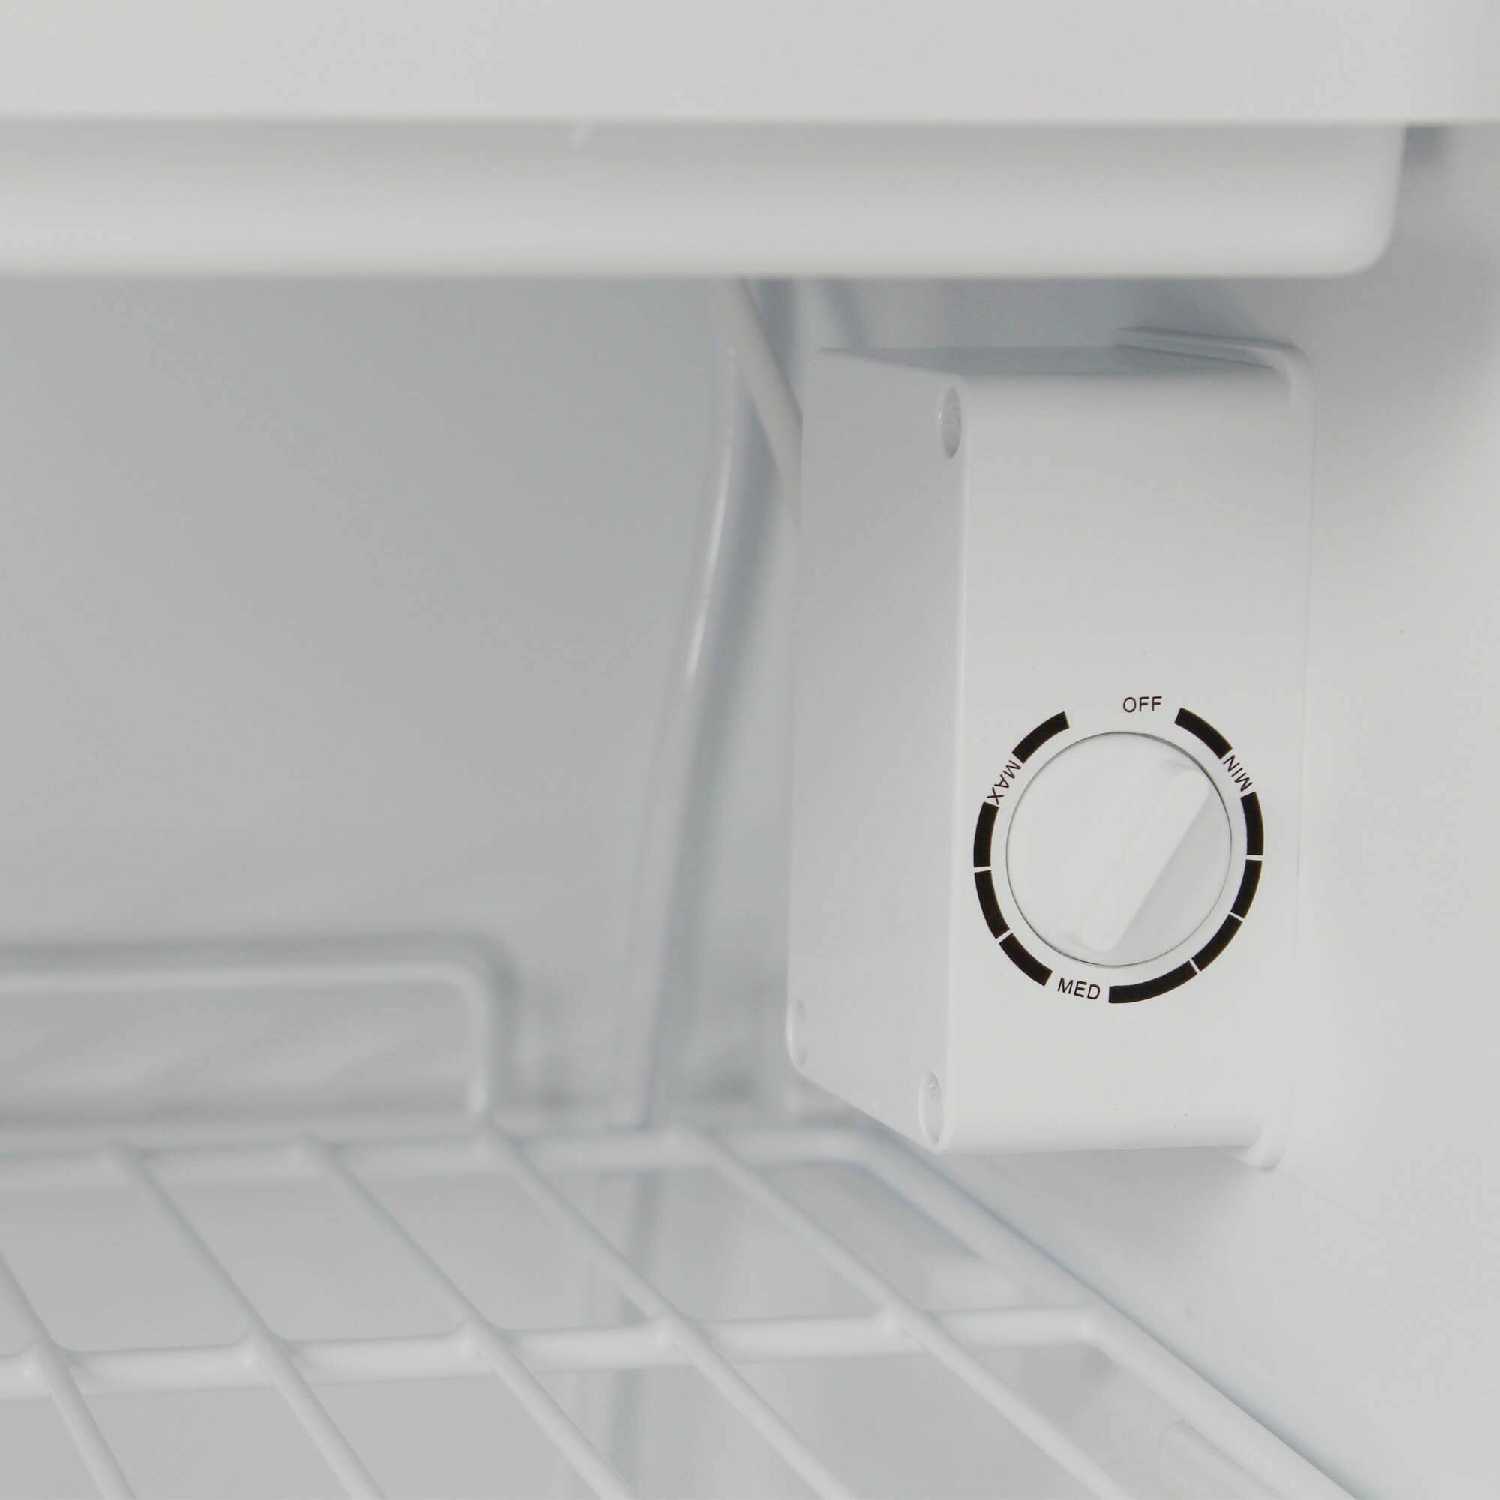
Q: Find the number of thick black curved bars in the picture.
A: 9